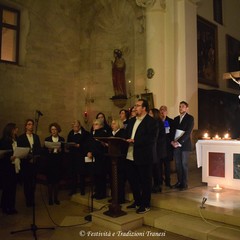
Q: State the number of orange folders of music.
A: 0